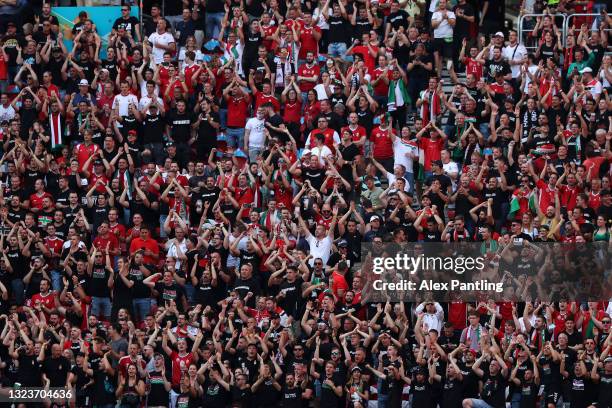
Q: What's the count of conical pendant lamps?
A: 0